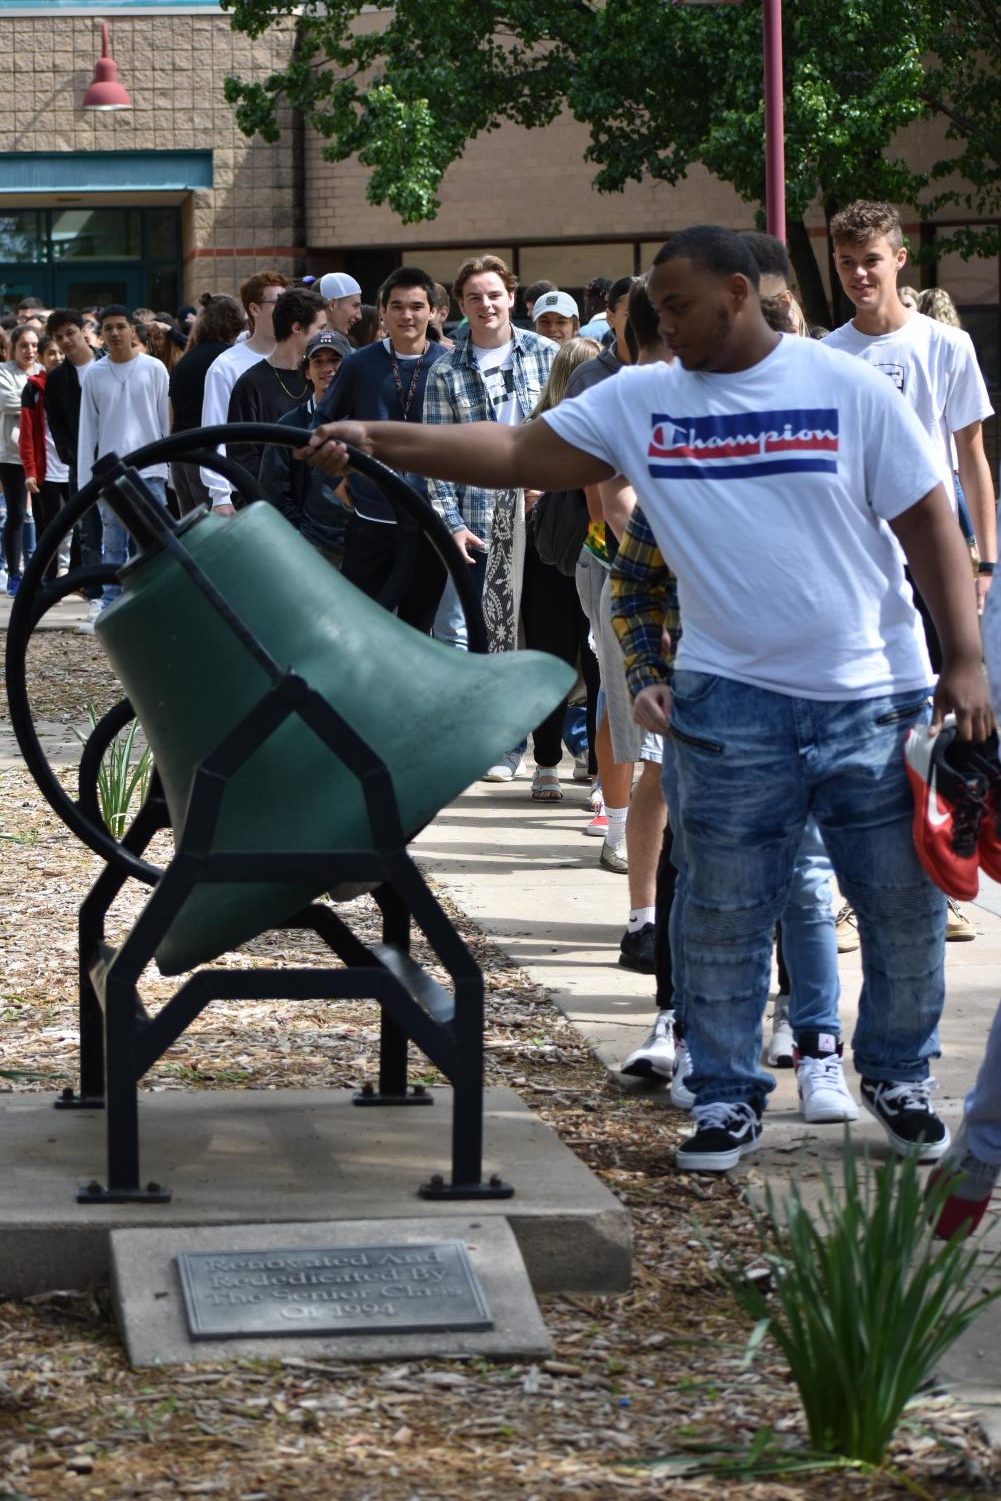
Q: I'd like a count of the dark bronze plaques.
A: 1